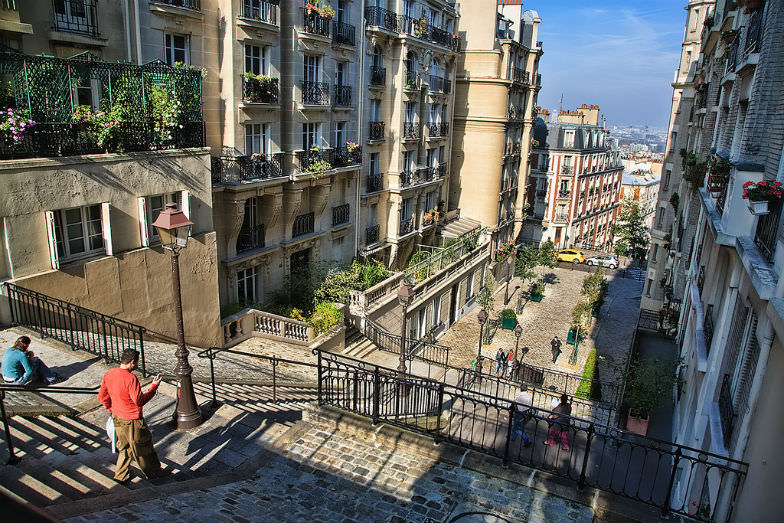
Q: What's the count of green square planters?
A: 4